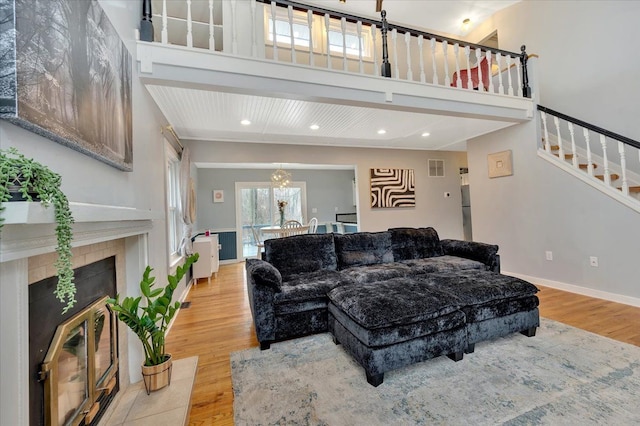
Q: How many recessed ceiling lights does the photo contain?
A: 4